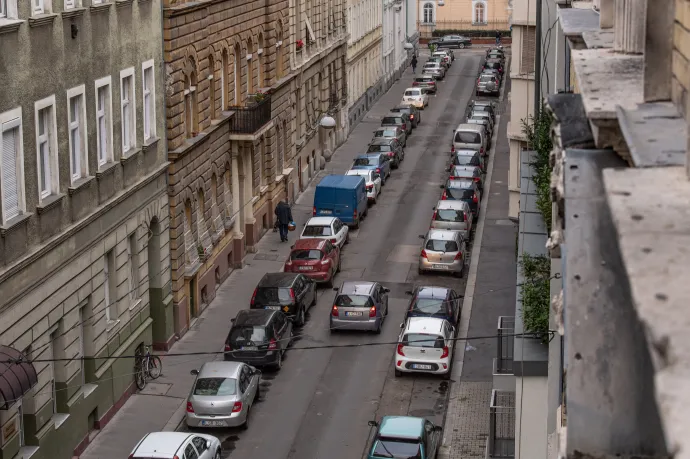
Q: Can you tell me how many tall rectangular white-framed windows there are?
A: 6